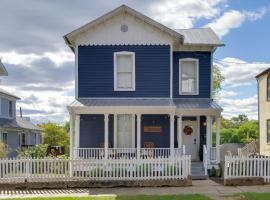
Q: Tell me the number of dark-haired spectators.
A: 0